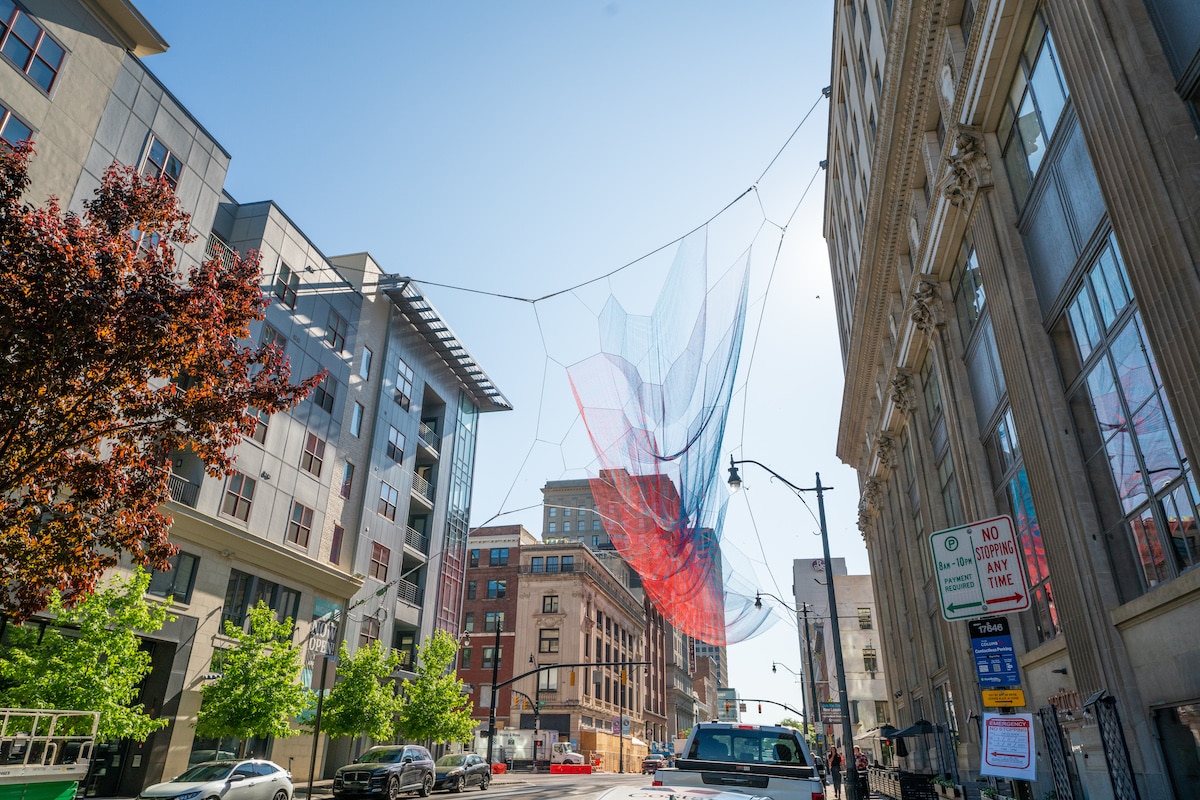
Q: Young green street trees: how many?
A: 4